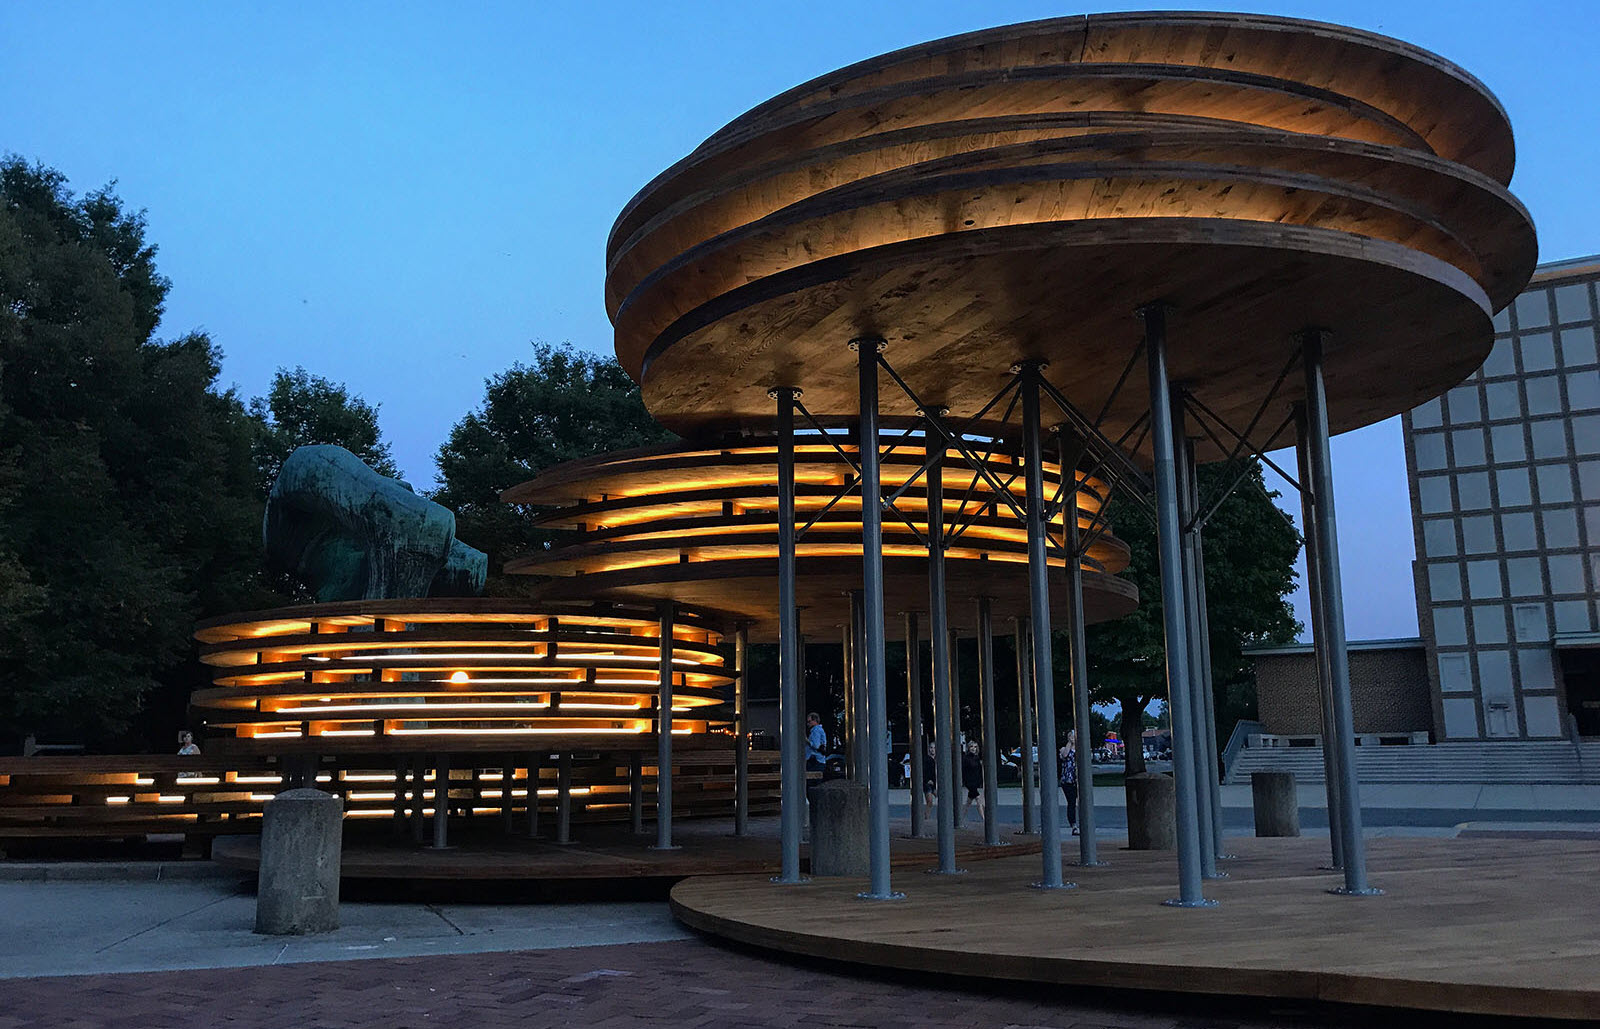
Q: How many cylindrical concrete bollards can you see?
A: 4